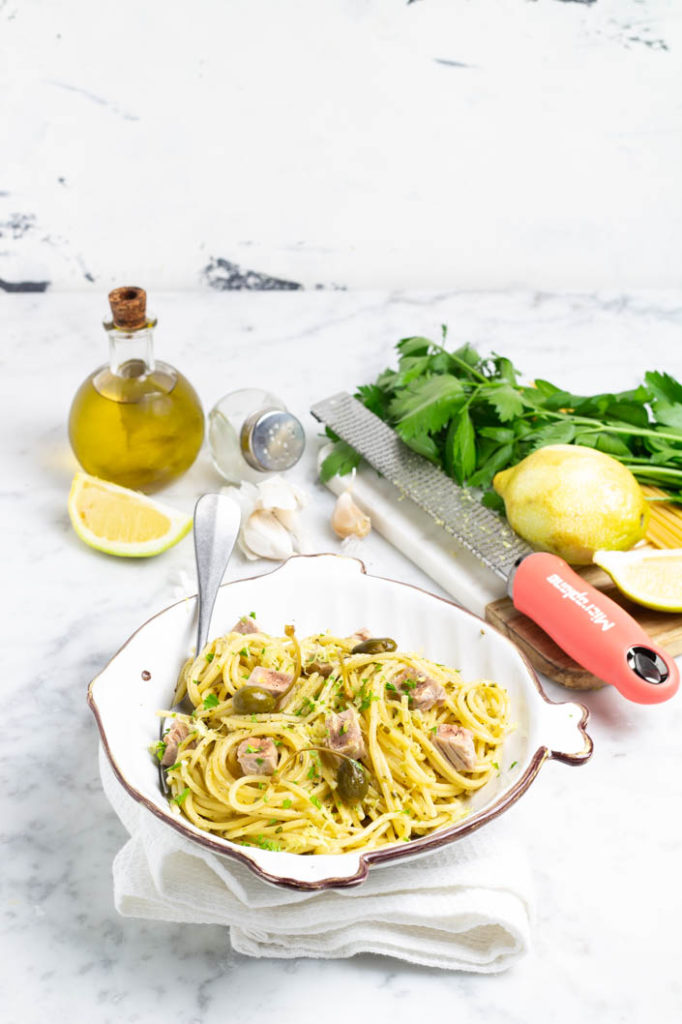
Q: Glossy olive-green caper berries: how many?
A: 3